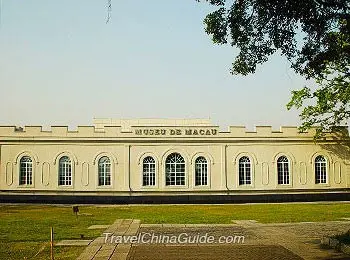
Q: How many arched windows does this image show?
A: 9